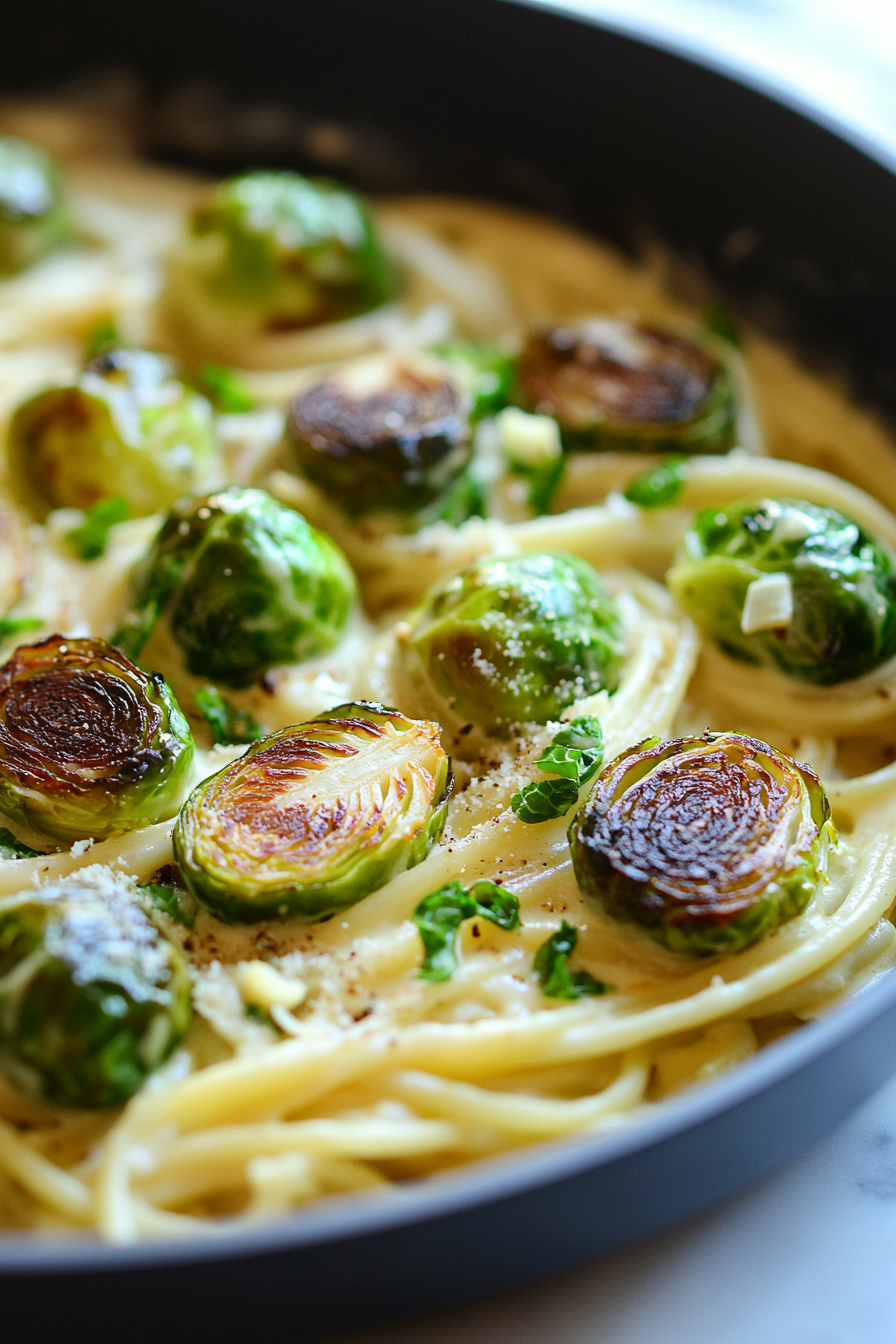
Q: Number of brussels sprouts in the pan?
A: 12